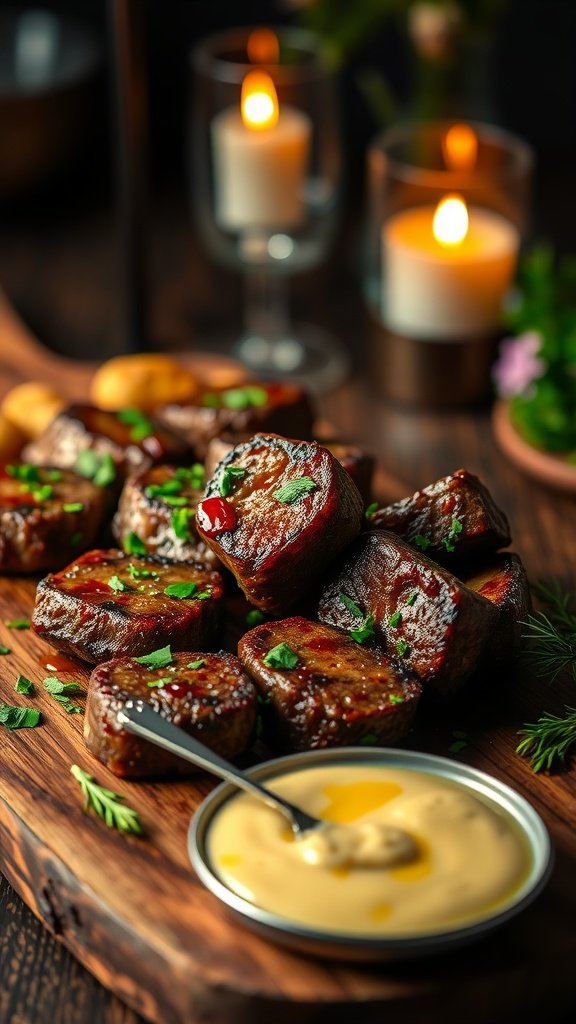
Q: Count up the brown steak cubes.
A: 12